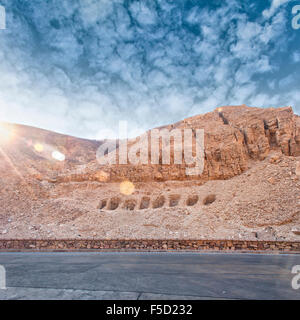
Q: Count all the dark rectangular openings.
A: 8